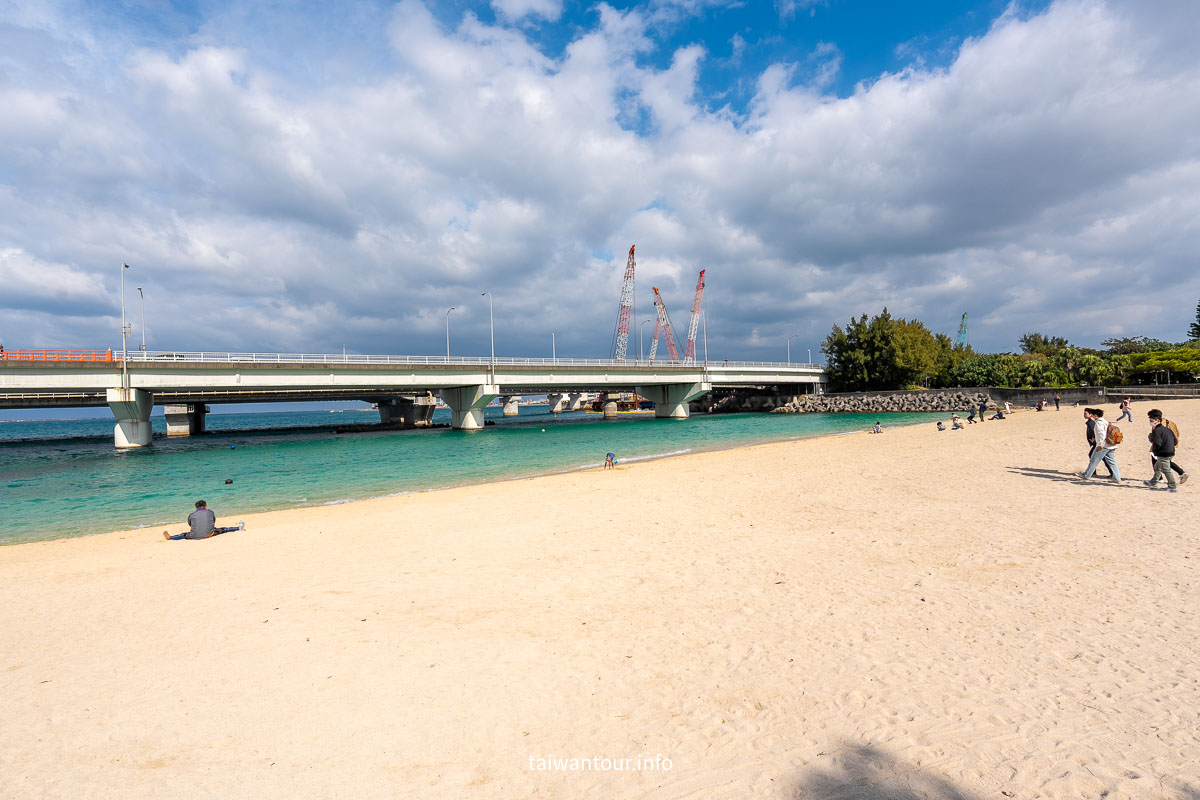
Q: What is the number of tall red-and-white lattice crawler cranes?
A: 3